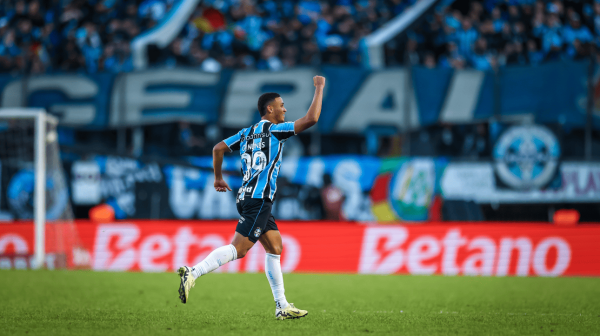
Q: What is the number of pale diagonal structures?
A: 2